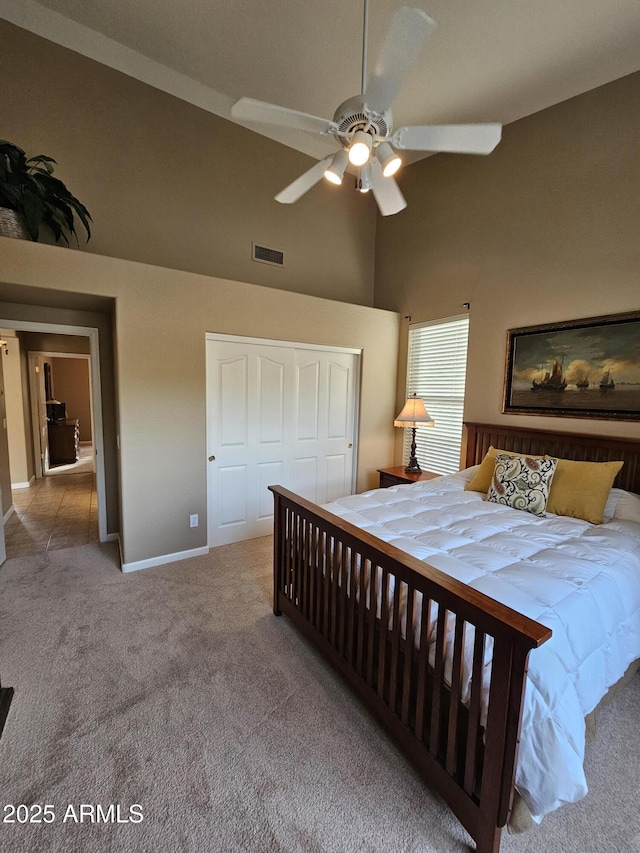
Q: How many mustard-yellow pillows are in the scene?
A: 2